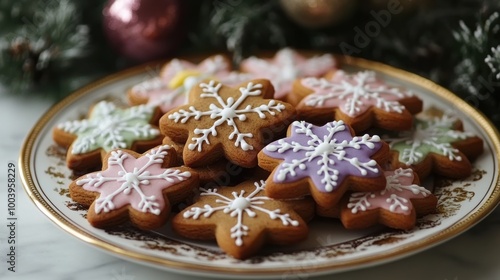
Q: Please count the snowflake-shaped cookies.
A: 10